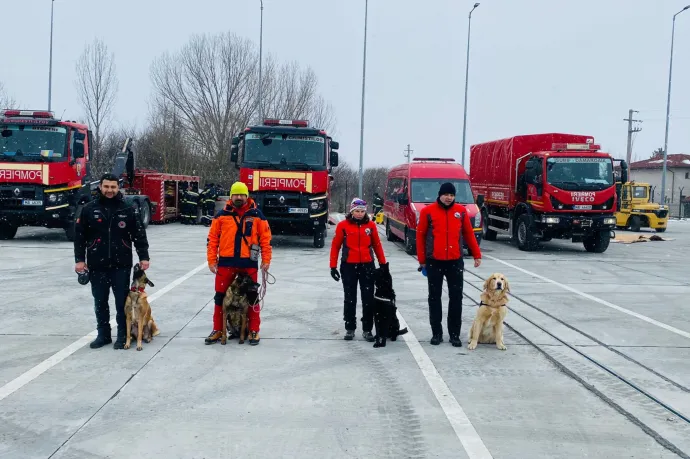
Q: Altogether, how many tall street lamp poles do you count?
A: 5